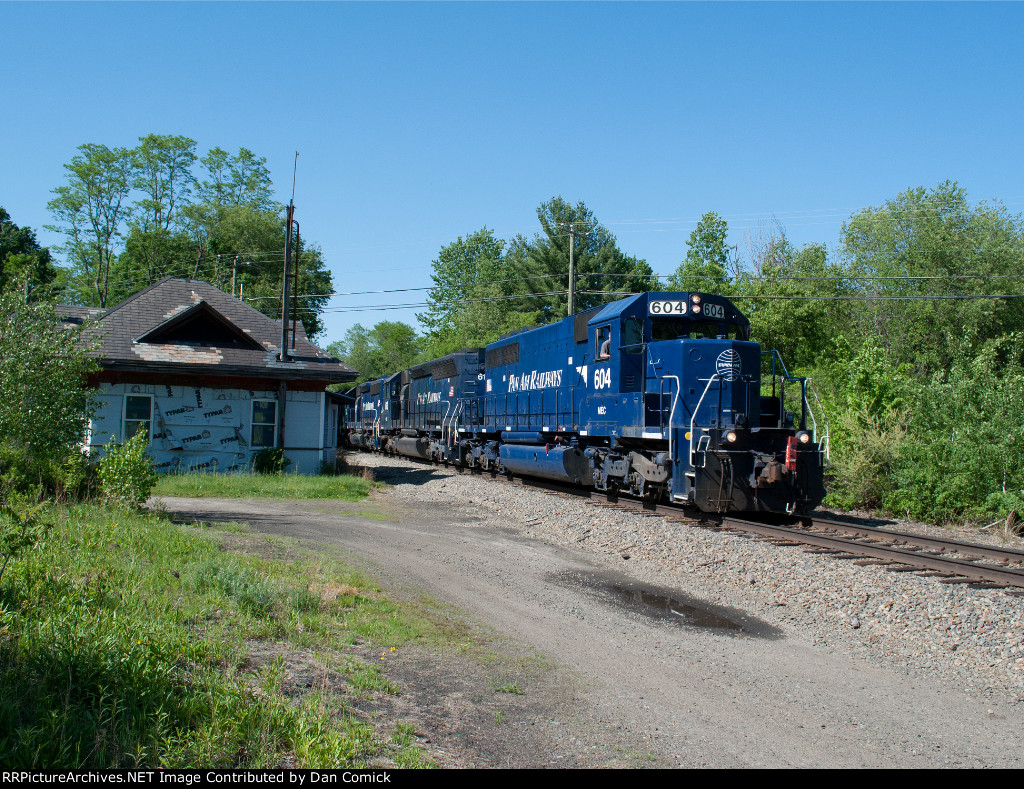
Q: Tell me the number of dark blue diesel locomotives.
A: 3